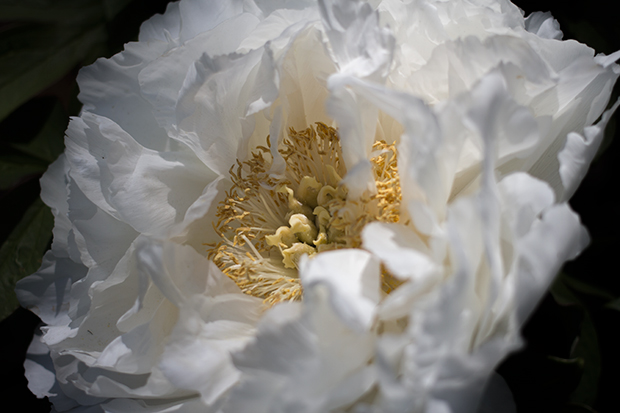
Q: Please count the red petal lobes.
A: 0